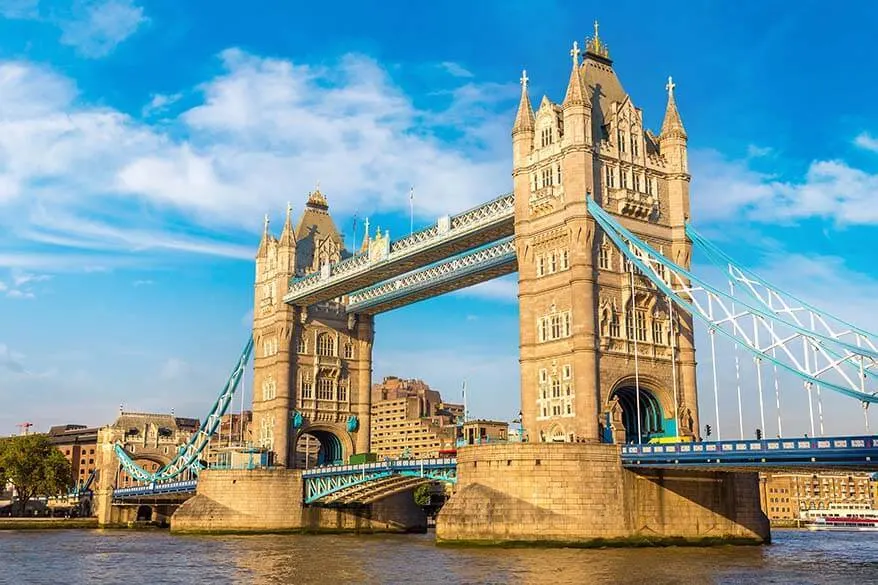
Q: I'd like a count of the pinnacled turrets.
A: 6